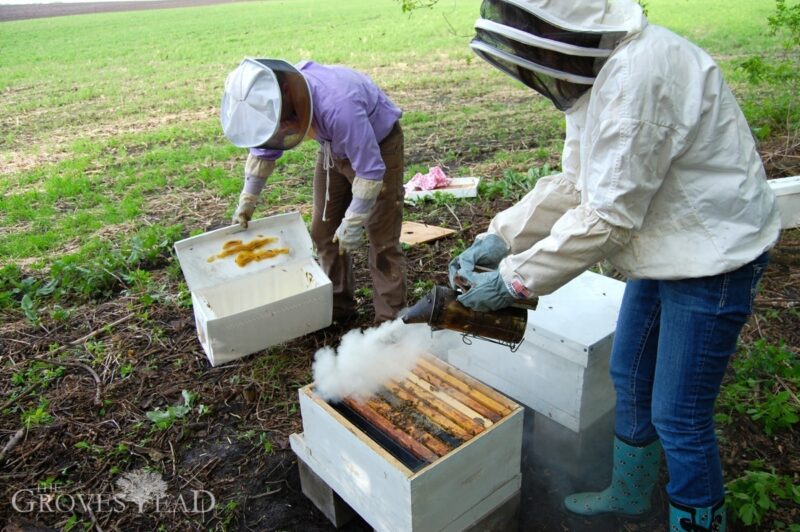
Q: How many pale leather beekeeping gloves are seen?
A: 2